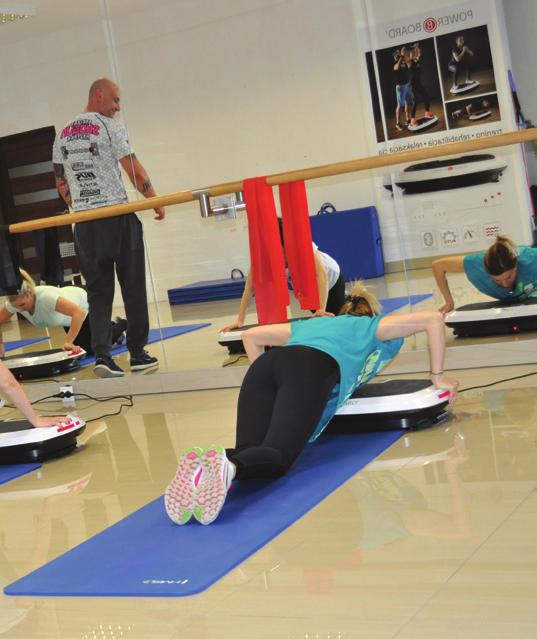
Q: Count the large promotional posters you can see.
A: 1